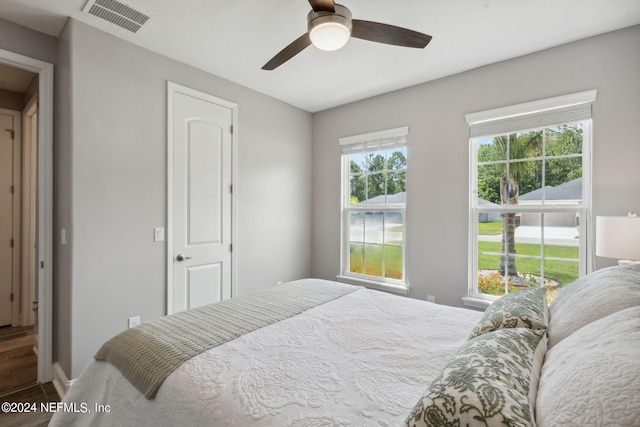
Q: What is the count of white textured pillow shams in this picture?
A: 2